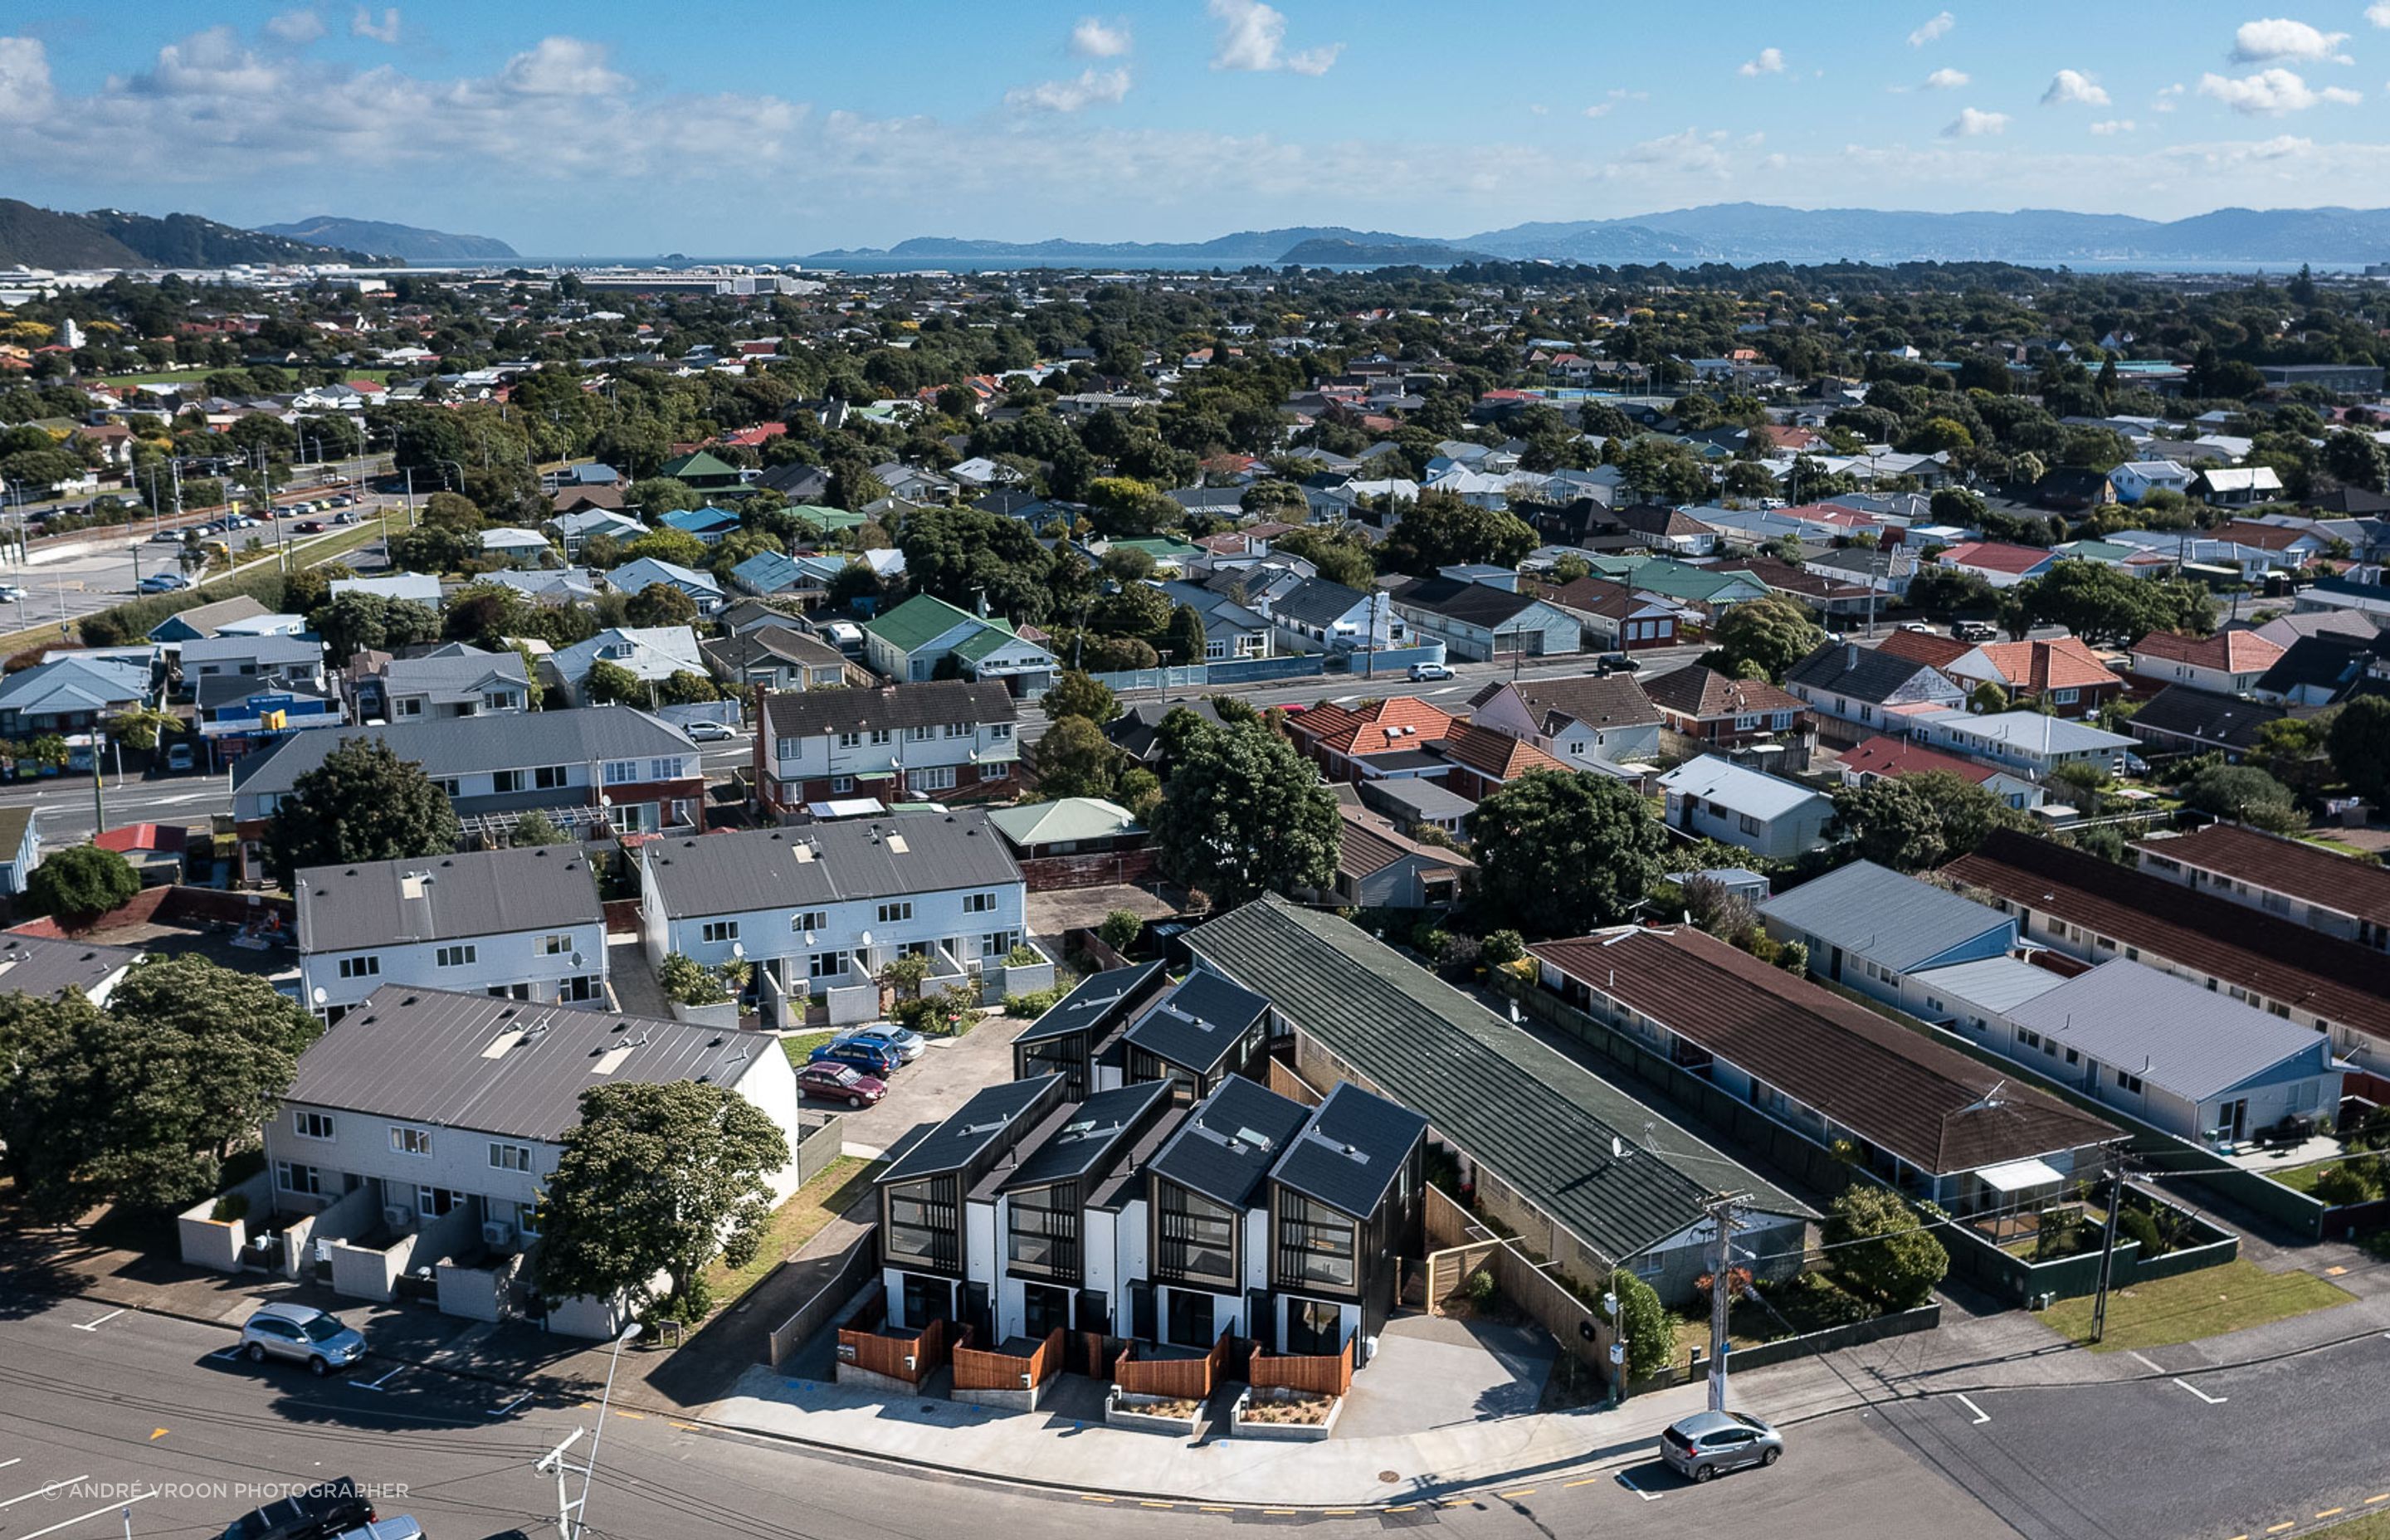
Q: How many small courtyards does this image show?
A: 12